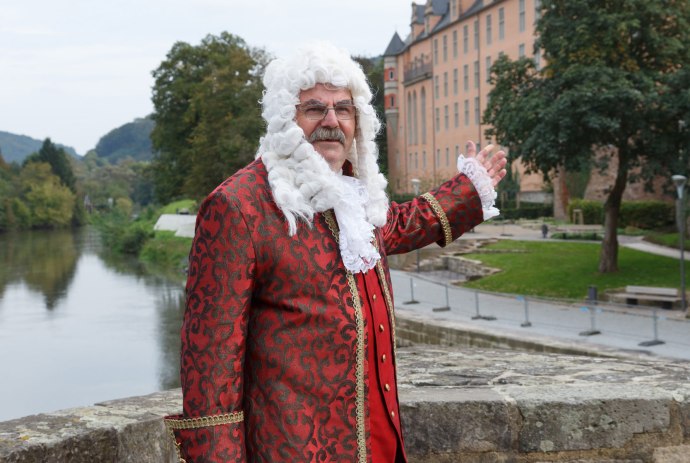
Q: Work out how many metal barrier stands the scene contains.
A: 6